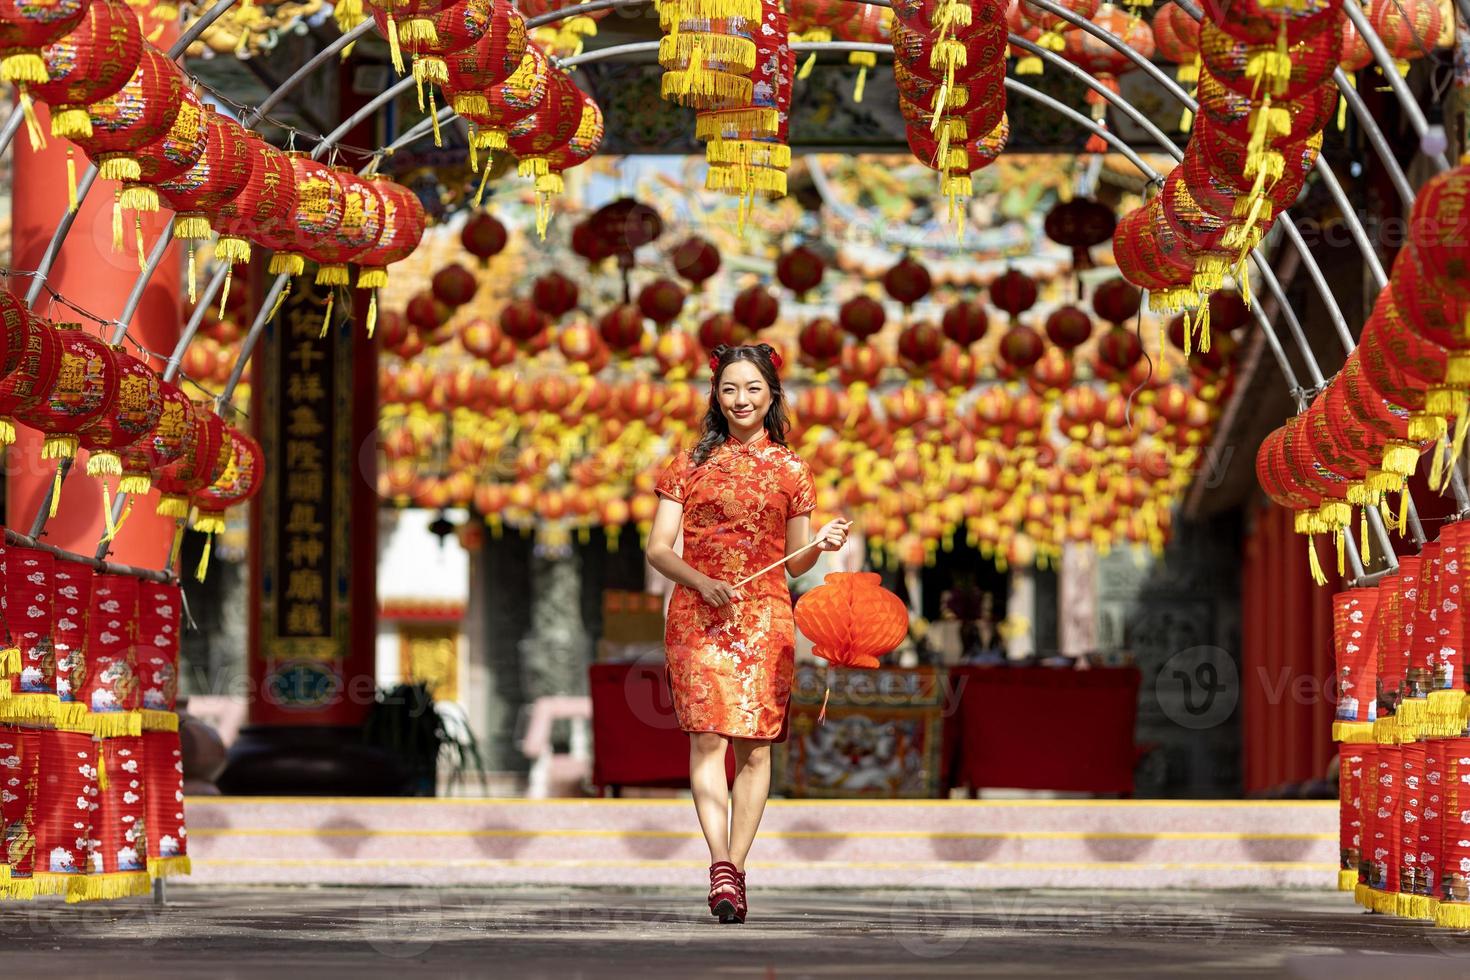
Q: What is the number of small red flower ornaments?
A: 2